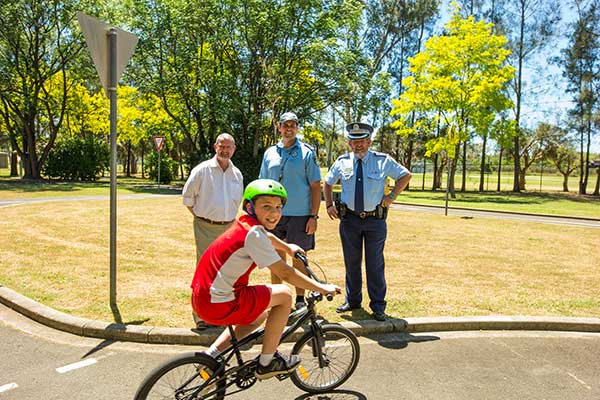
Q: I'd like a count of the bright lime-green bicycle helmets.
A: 1